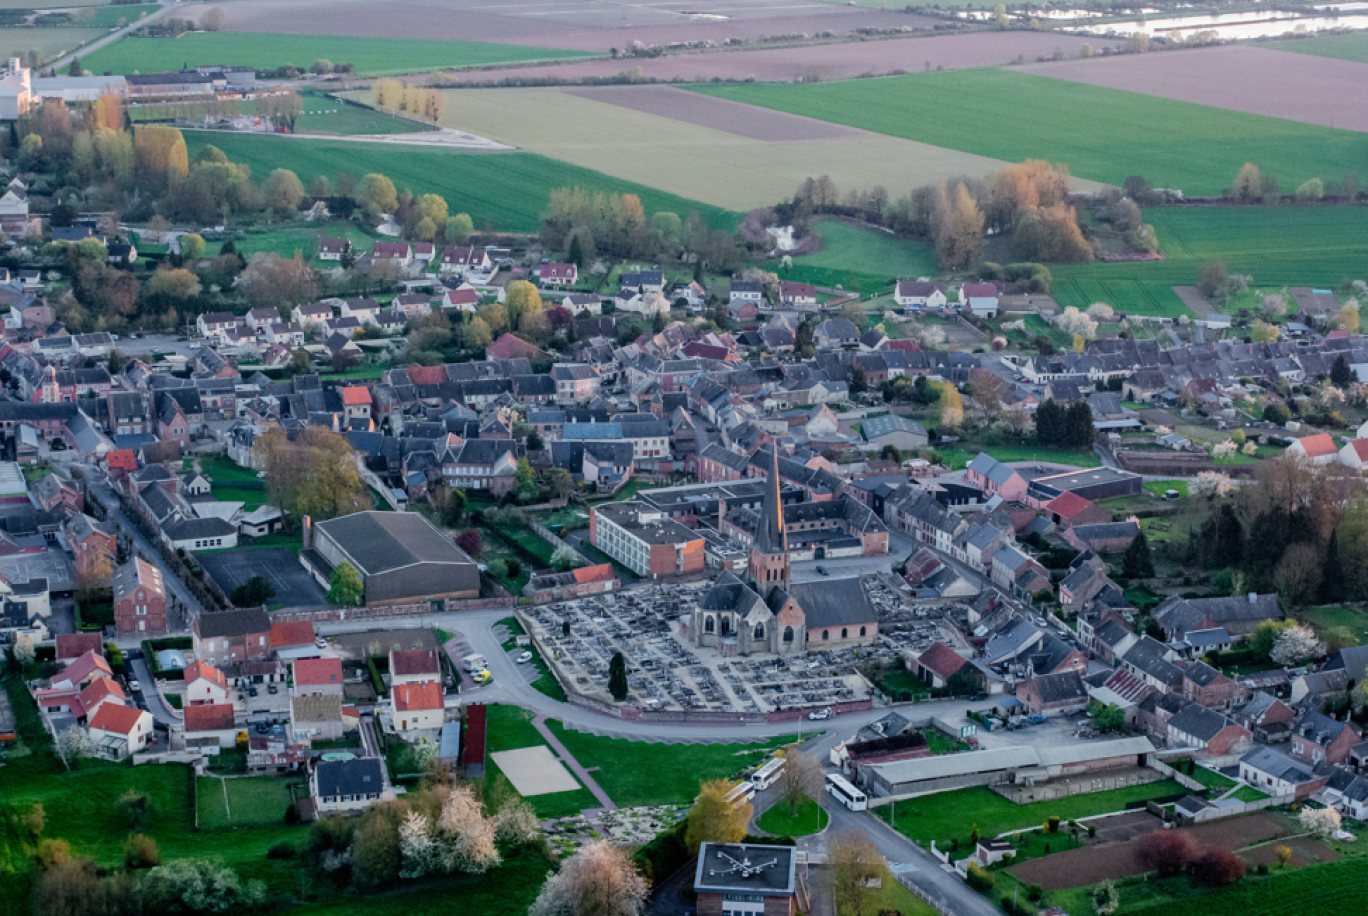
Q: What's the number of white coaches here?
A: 3